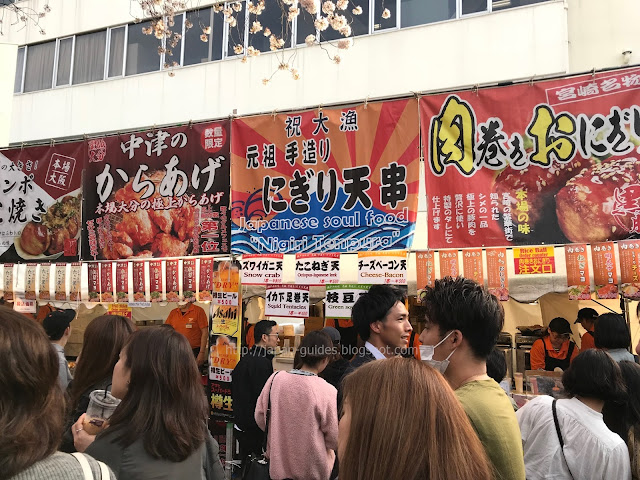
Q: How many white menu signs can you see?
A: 5